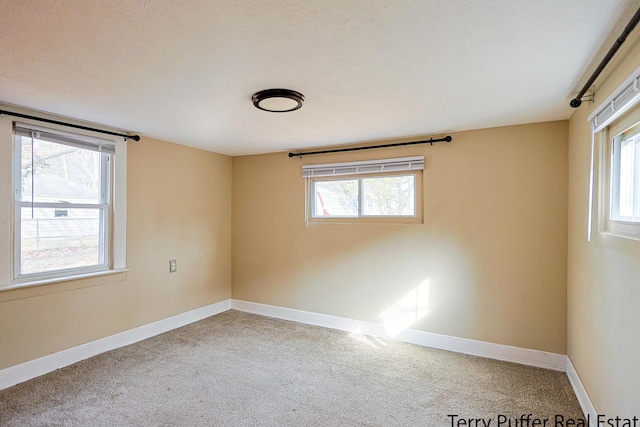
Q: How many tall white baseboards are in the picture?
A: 3